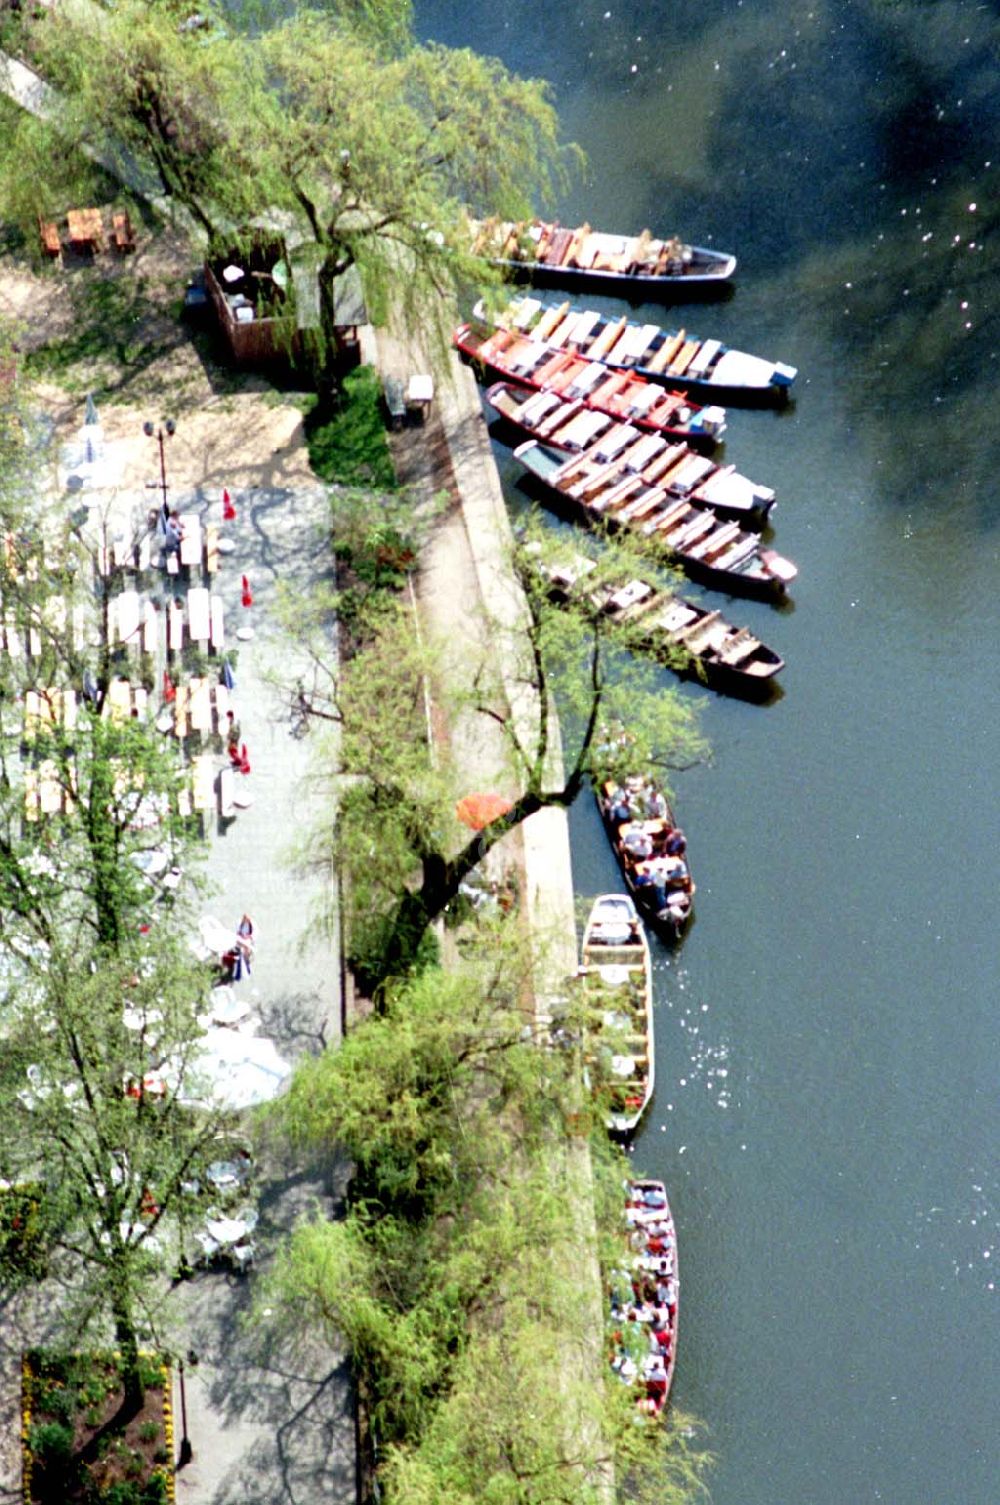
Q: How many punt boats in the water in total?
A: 9